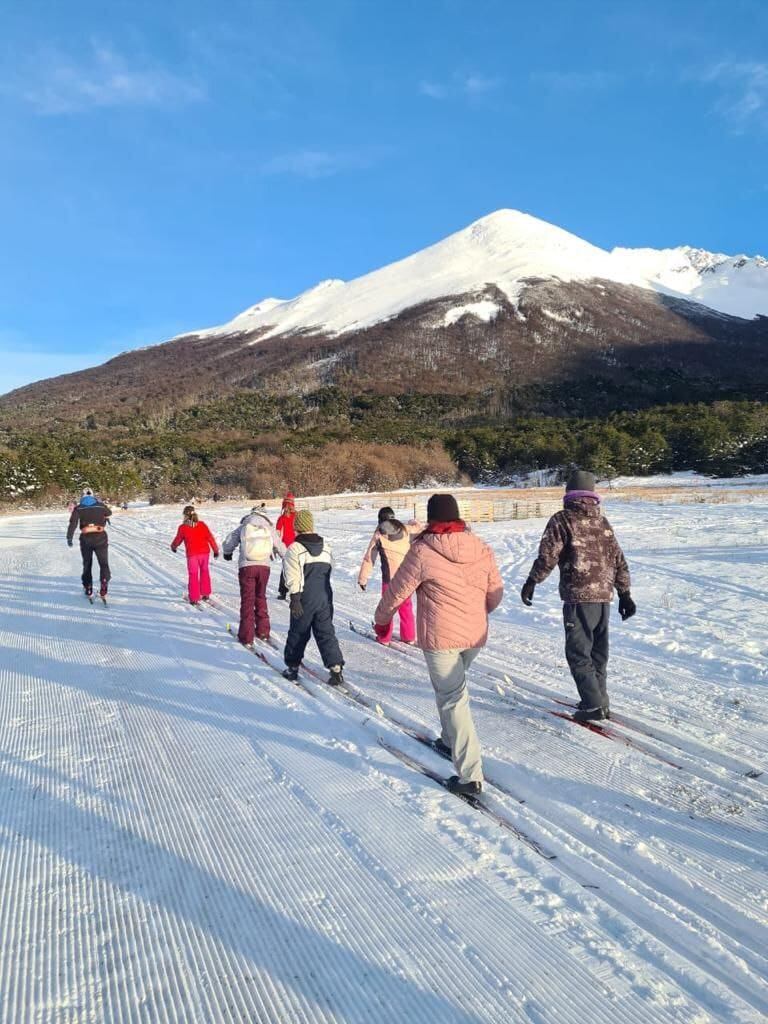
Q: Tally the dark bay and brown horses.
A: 0